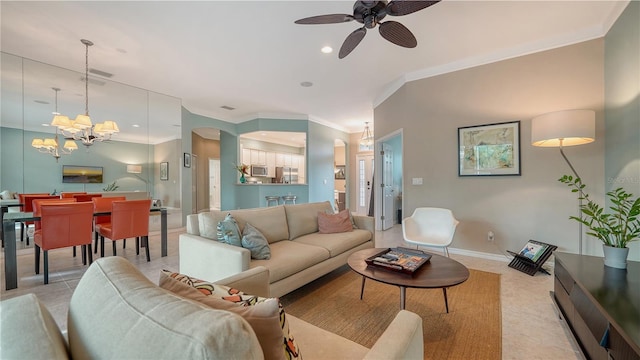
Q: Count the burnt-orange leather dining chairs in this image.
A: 4